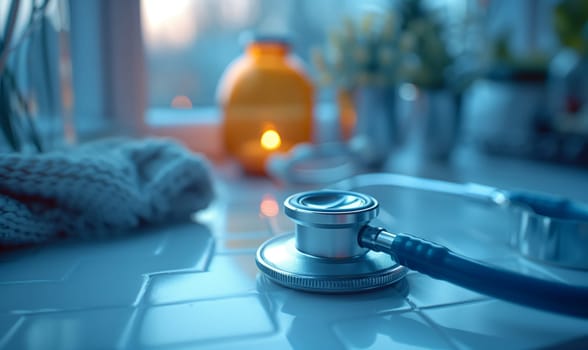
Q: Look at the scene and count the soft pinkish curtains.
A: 0